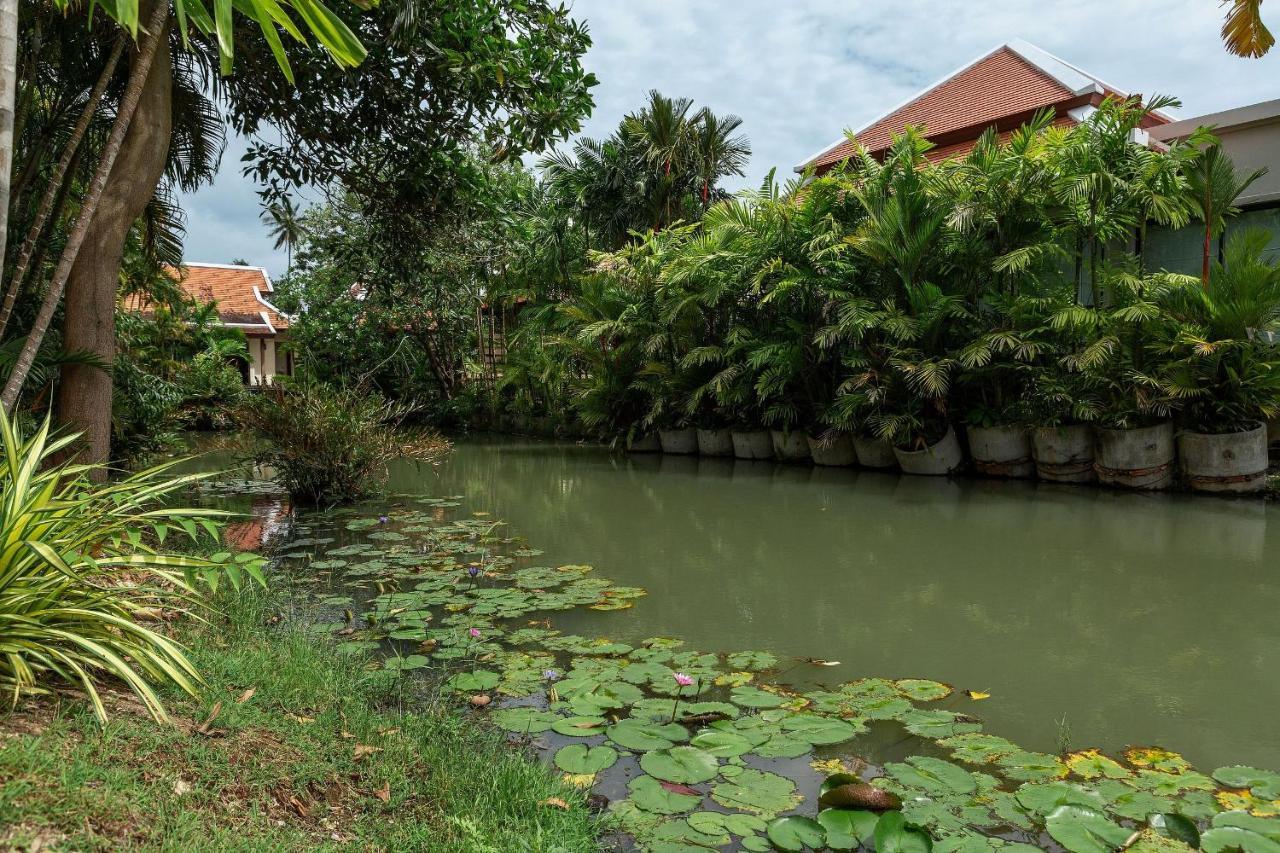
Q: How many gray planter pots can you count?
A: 12